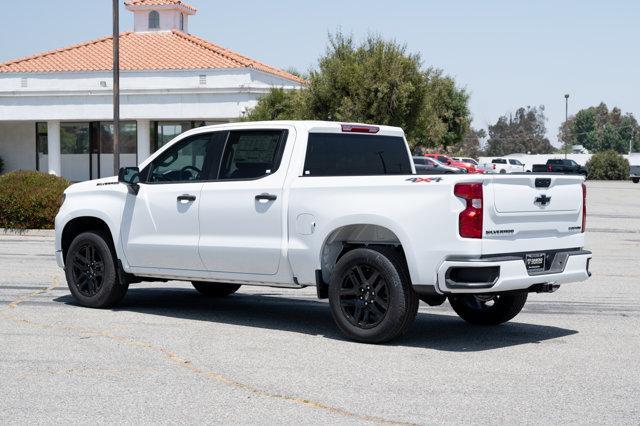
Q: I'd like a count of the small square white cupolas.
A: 1